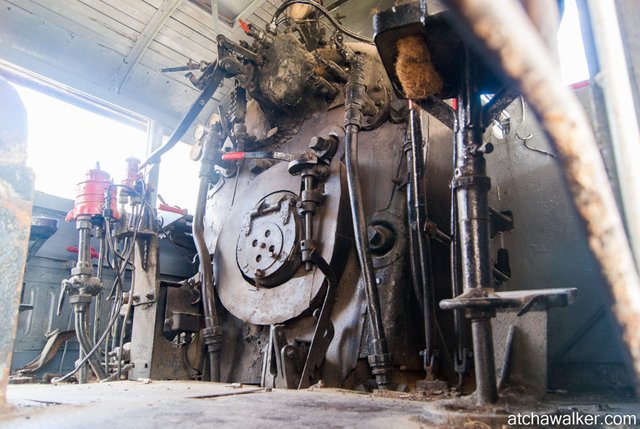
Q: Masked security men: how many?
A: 0